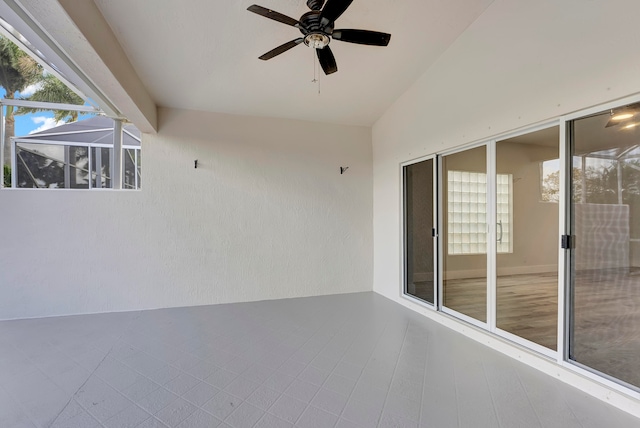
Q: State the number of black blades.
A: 5